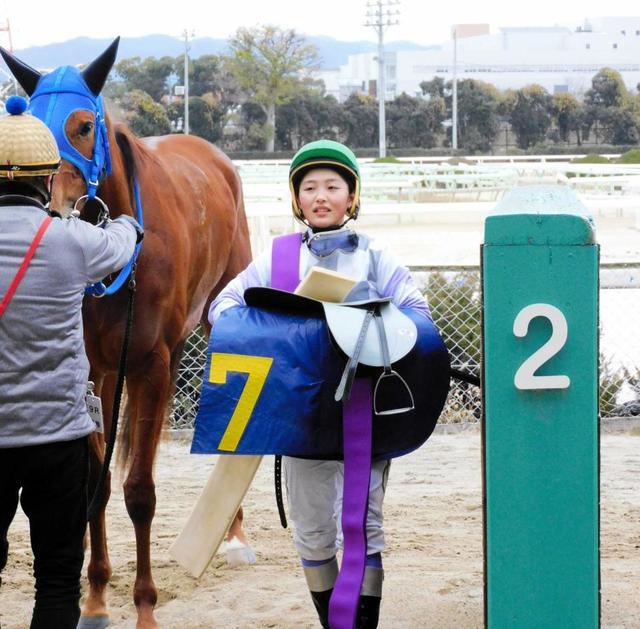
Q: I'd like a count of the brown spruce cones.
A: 0